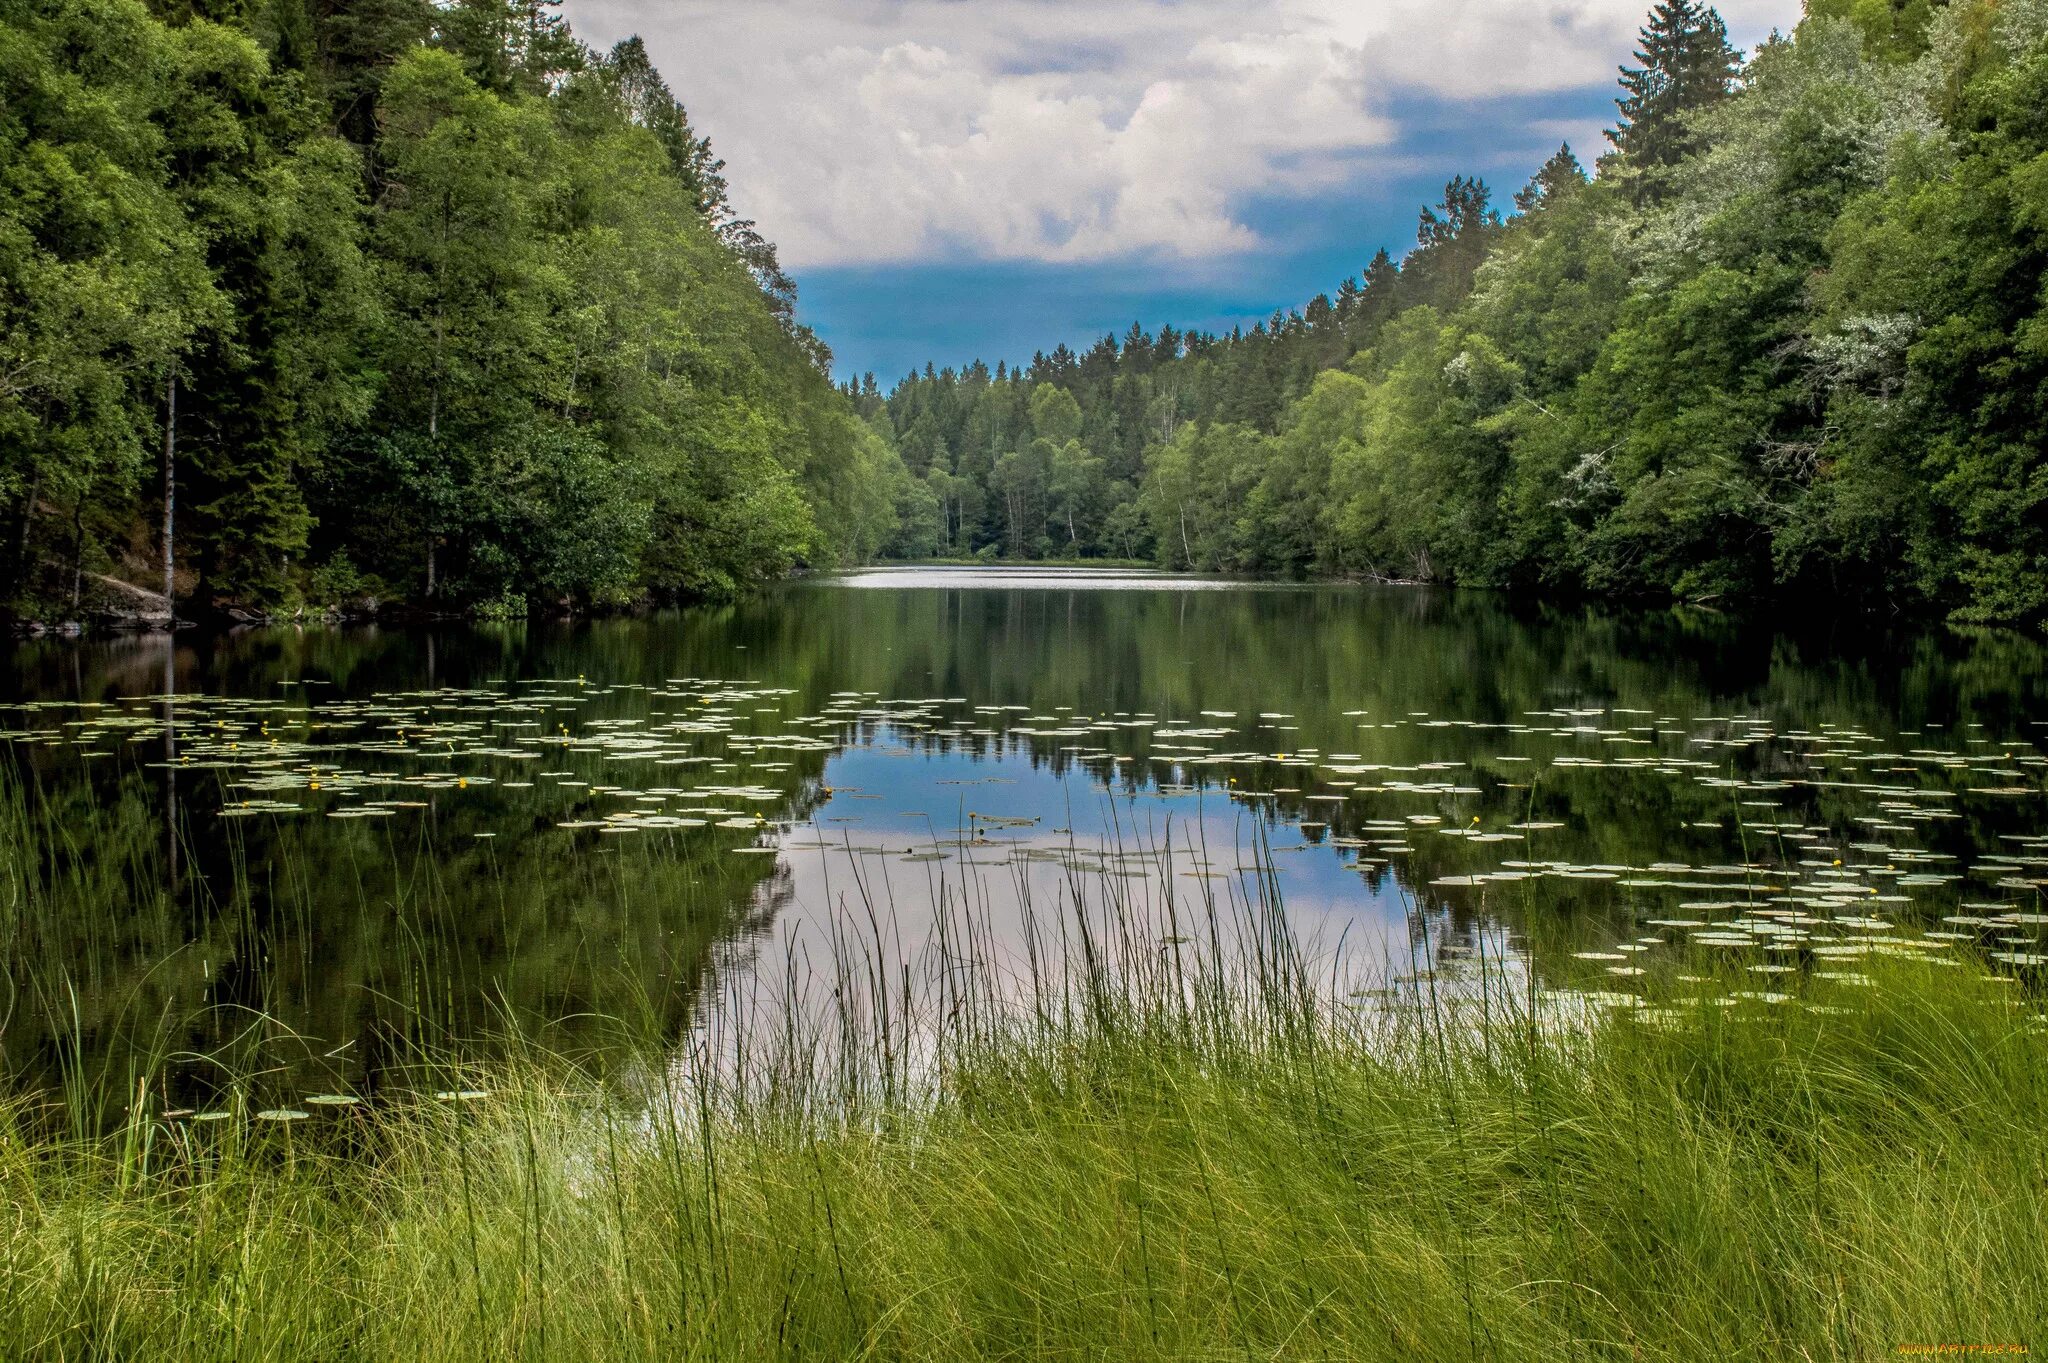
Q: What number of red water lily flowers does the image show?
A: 0